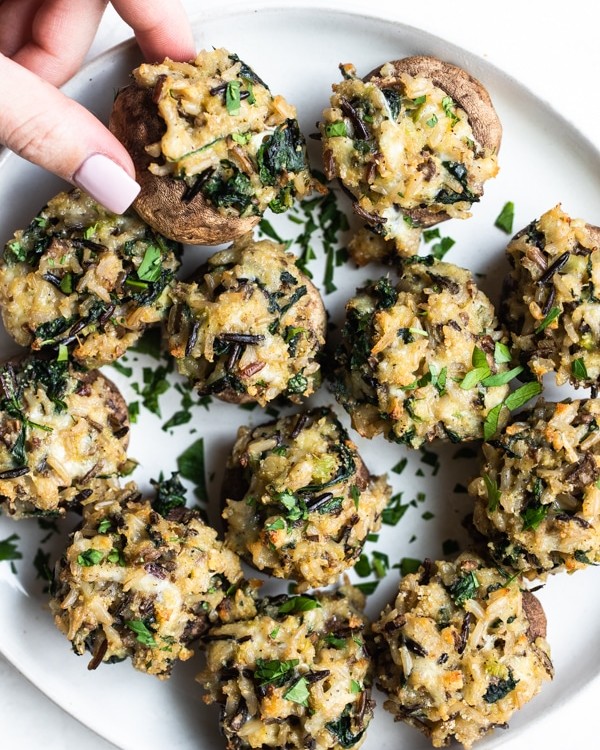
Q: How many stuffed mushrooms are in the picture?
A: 12